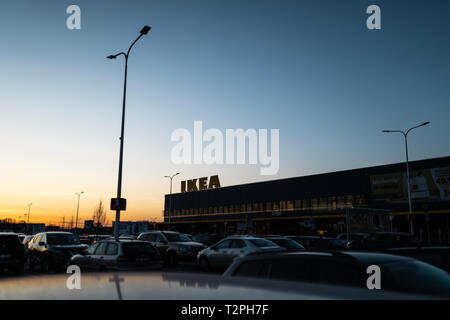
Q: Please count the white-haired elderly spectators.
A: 0